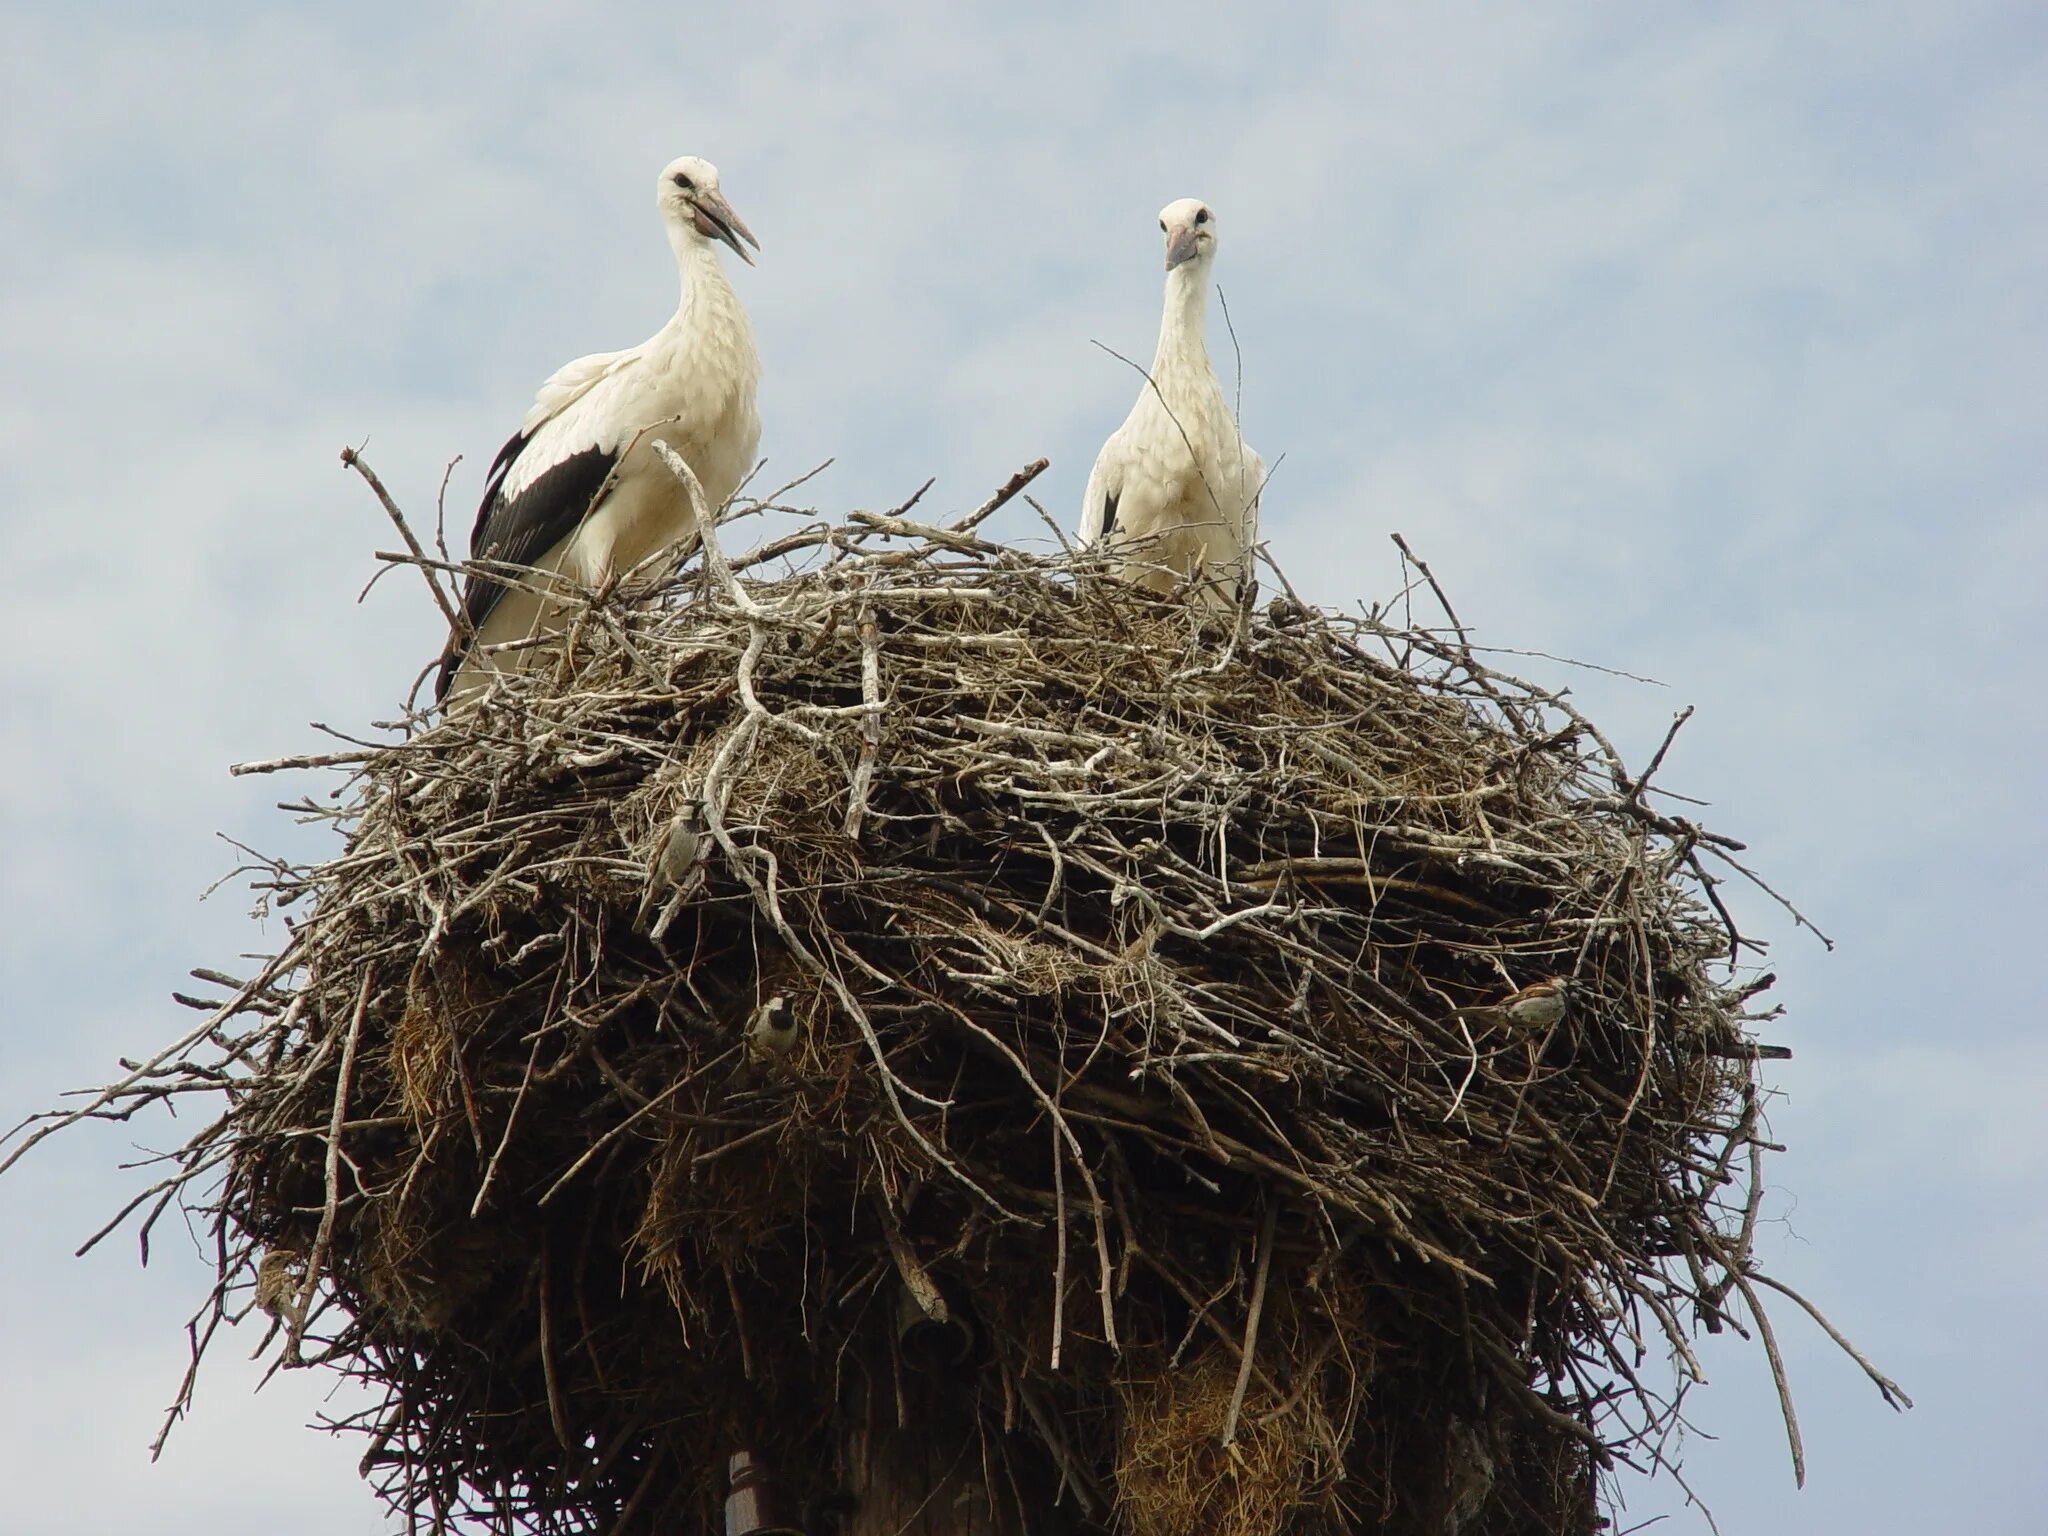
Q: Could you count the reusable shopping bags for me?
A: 0